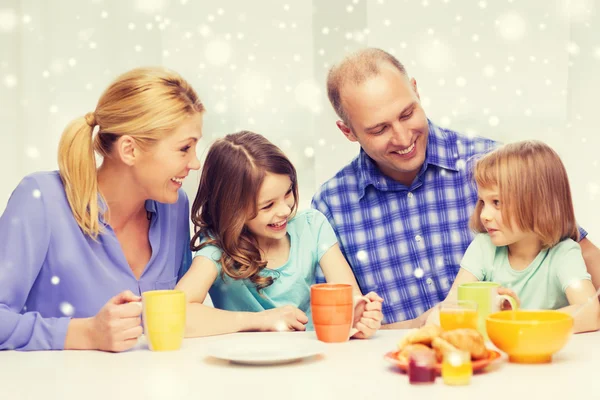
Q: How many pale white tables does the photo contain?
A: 1